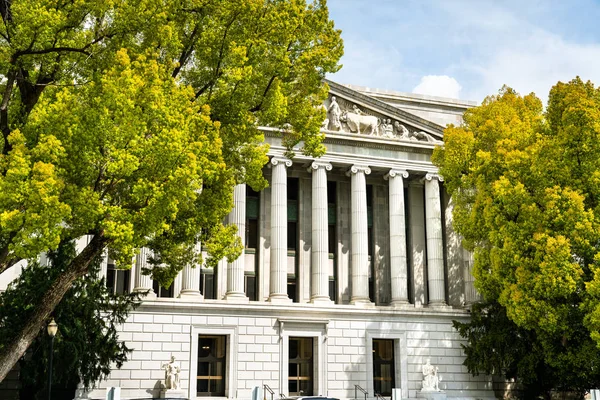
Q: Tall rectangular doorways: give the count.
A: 3